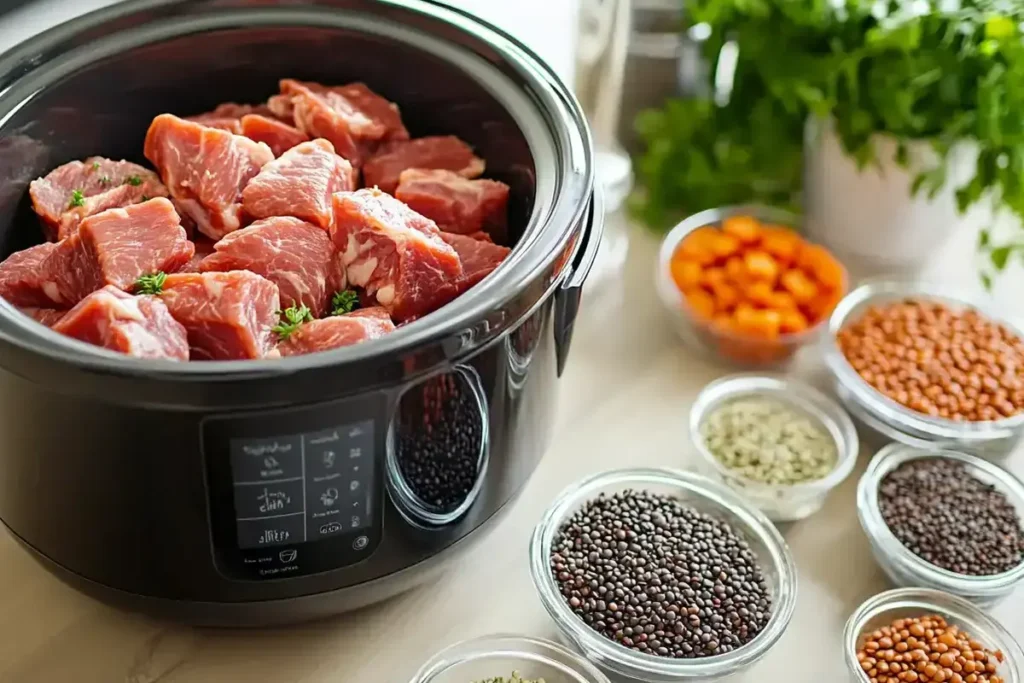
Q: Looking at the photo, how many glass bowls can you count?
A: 7